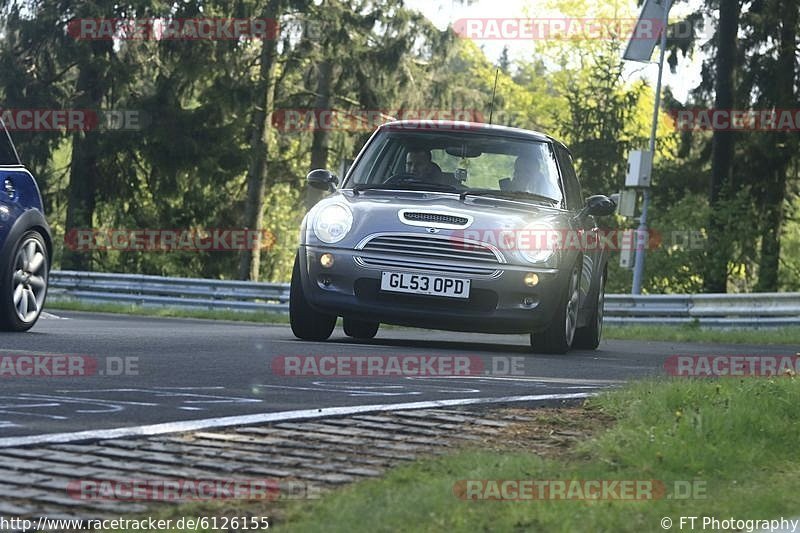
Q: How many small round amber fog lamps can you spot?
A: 2